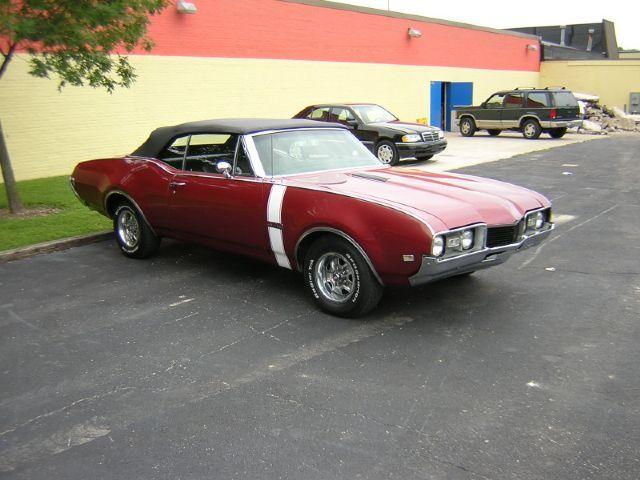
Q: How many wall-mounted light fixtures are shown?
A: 3